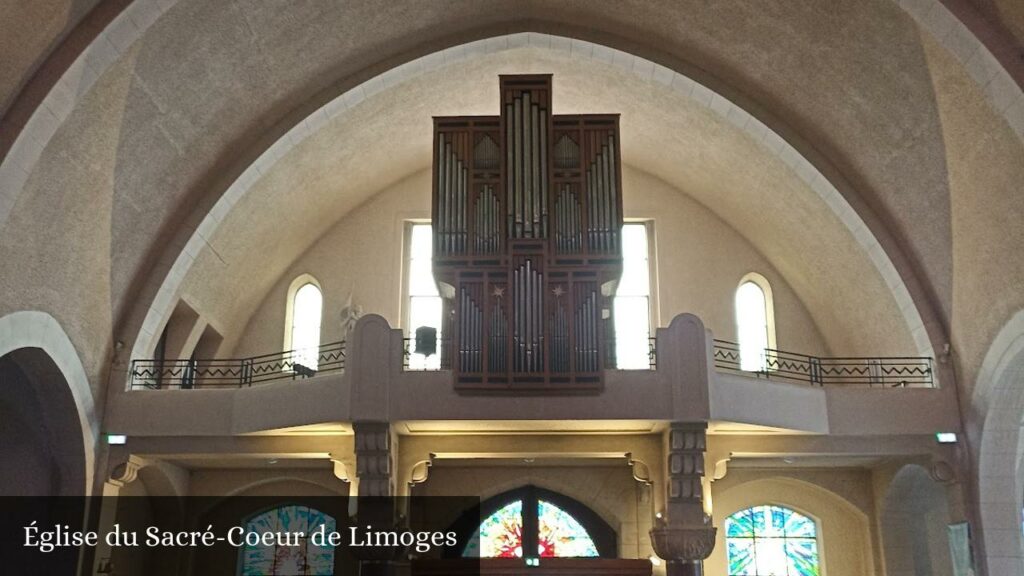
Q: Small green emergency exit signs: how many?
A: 3